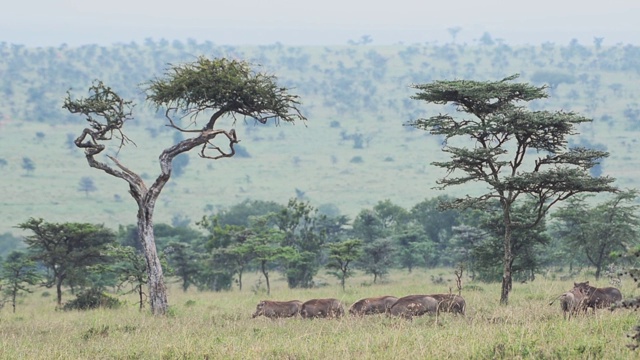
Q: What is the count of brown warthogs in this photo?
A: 7